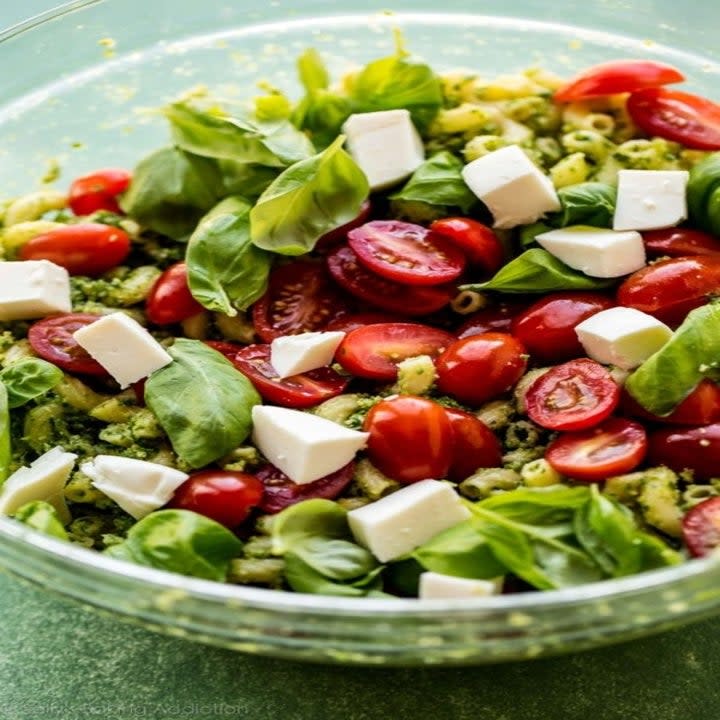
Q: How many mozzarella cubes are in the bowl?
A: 13